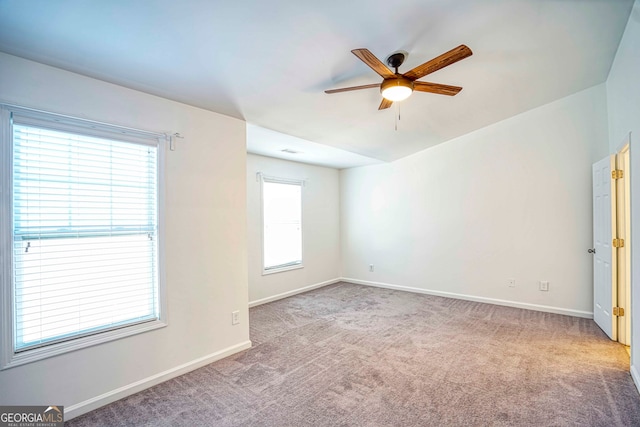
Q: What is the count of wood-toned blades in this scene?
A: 5